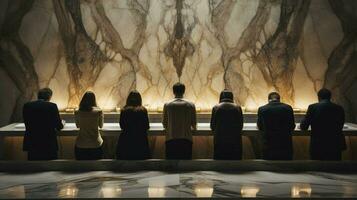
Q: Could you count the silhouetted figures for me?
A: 7